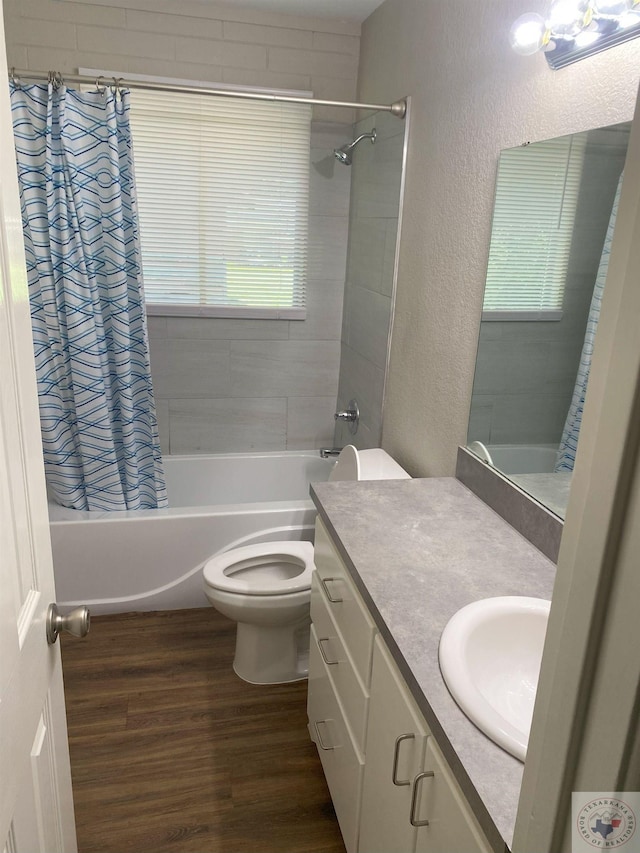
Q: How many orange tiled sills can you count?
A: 0